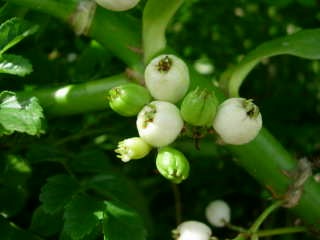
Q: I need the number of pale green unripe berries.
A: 4